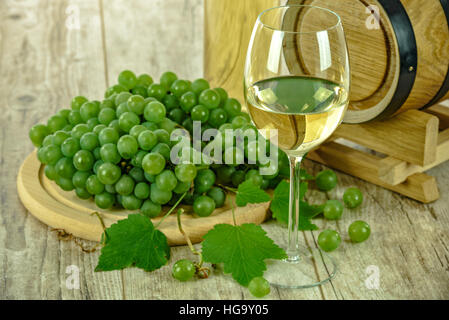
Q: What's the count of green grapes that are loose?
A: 7